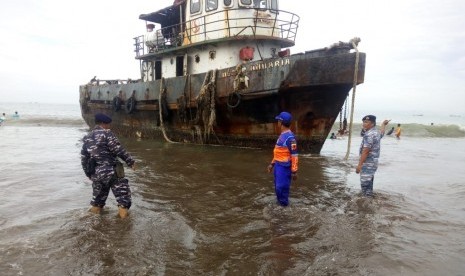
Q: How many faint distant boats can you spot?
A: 2